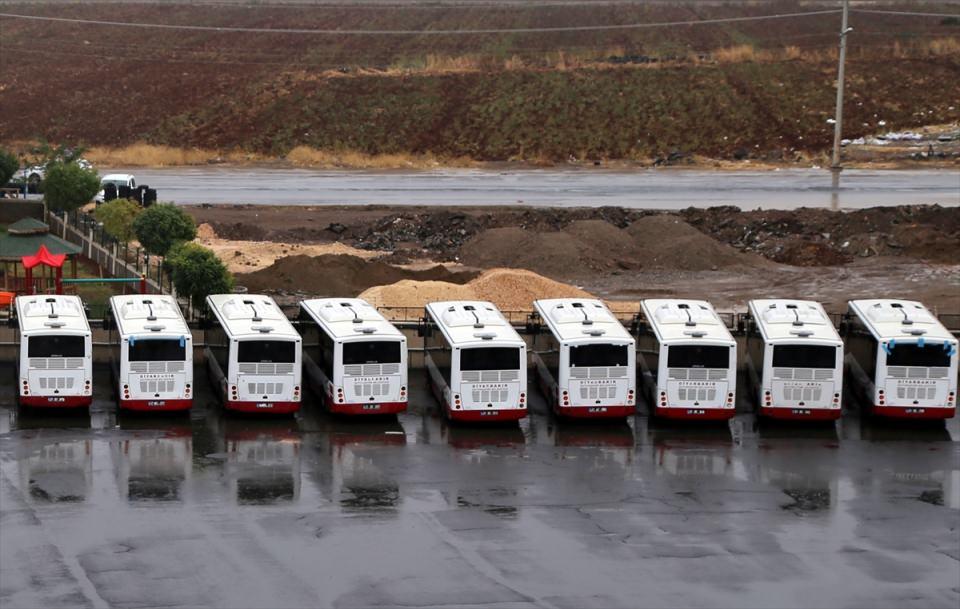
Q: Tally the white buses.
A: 9